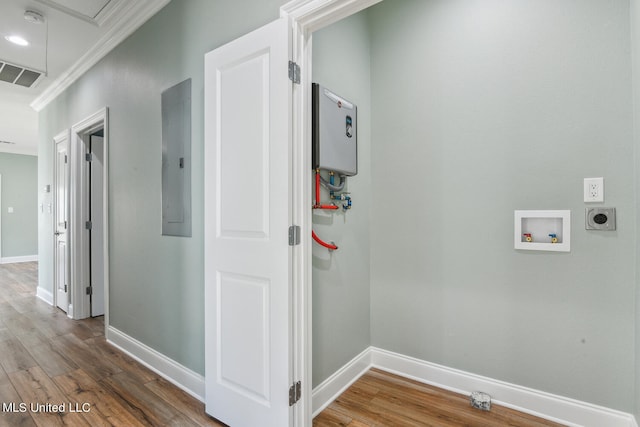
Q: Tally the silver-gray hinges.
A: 9